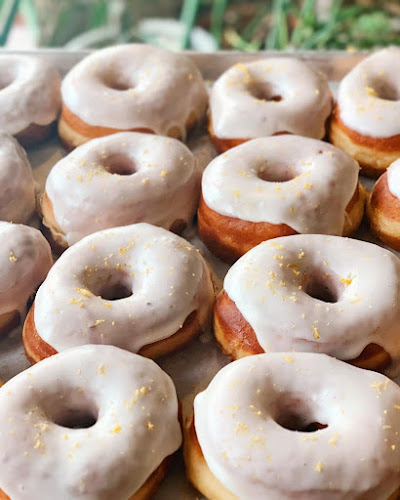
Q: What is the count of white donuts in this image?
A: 13